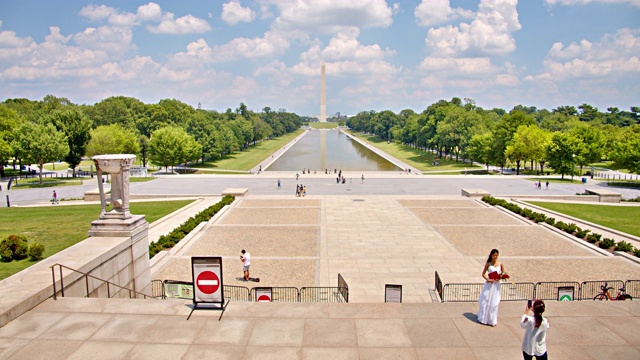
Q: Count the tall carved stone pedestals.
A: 1